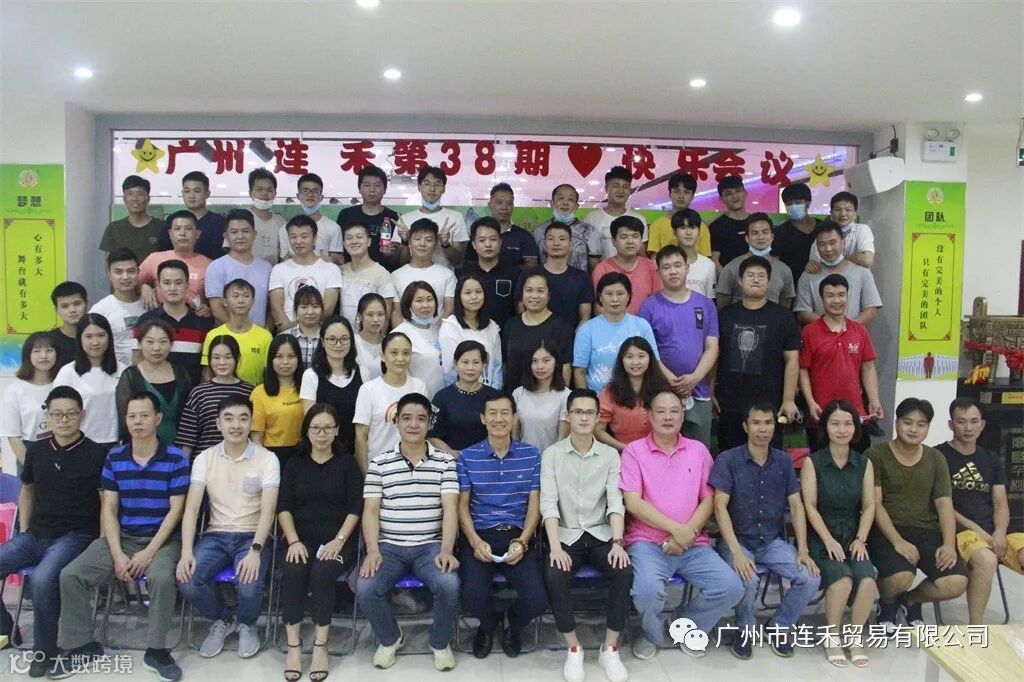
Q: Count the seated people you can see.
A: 12